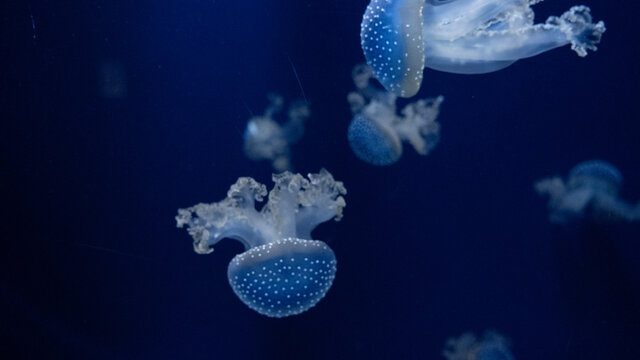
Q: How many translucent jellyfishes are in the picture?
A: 6